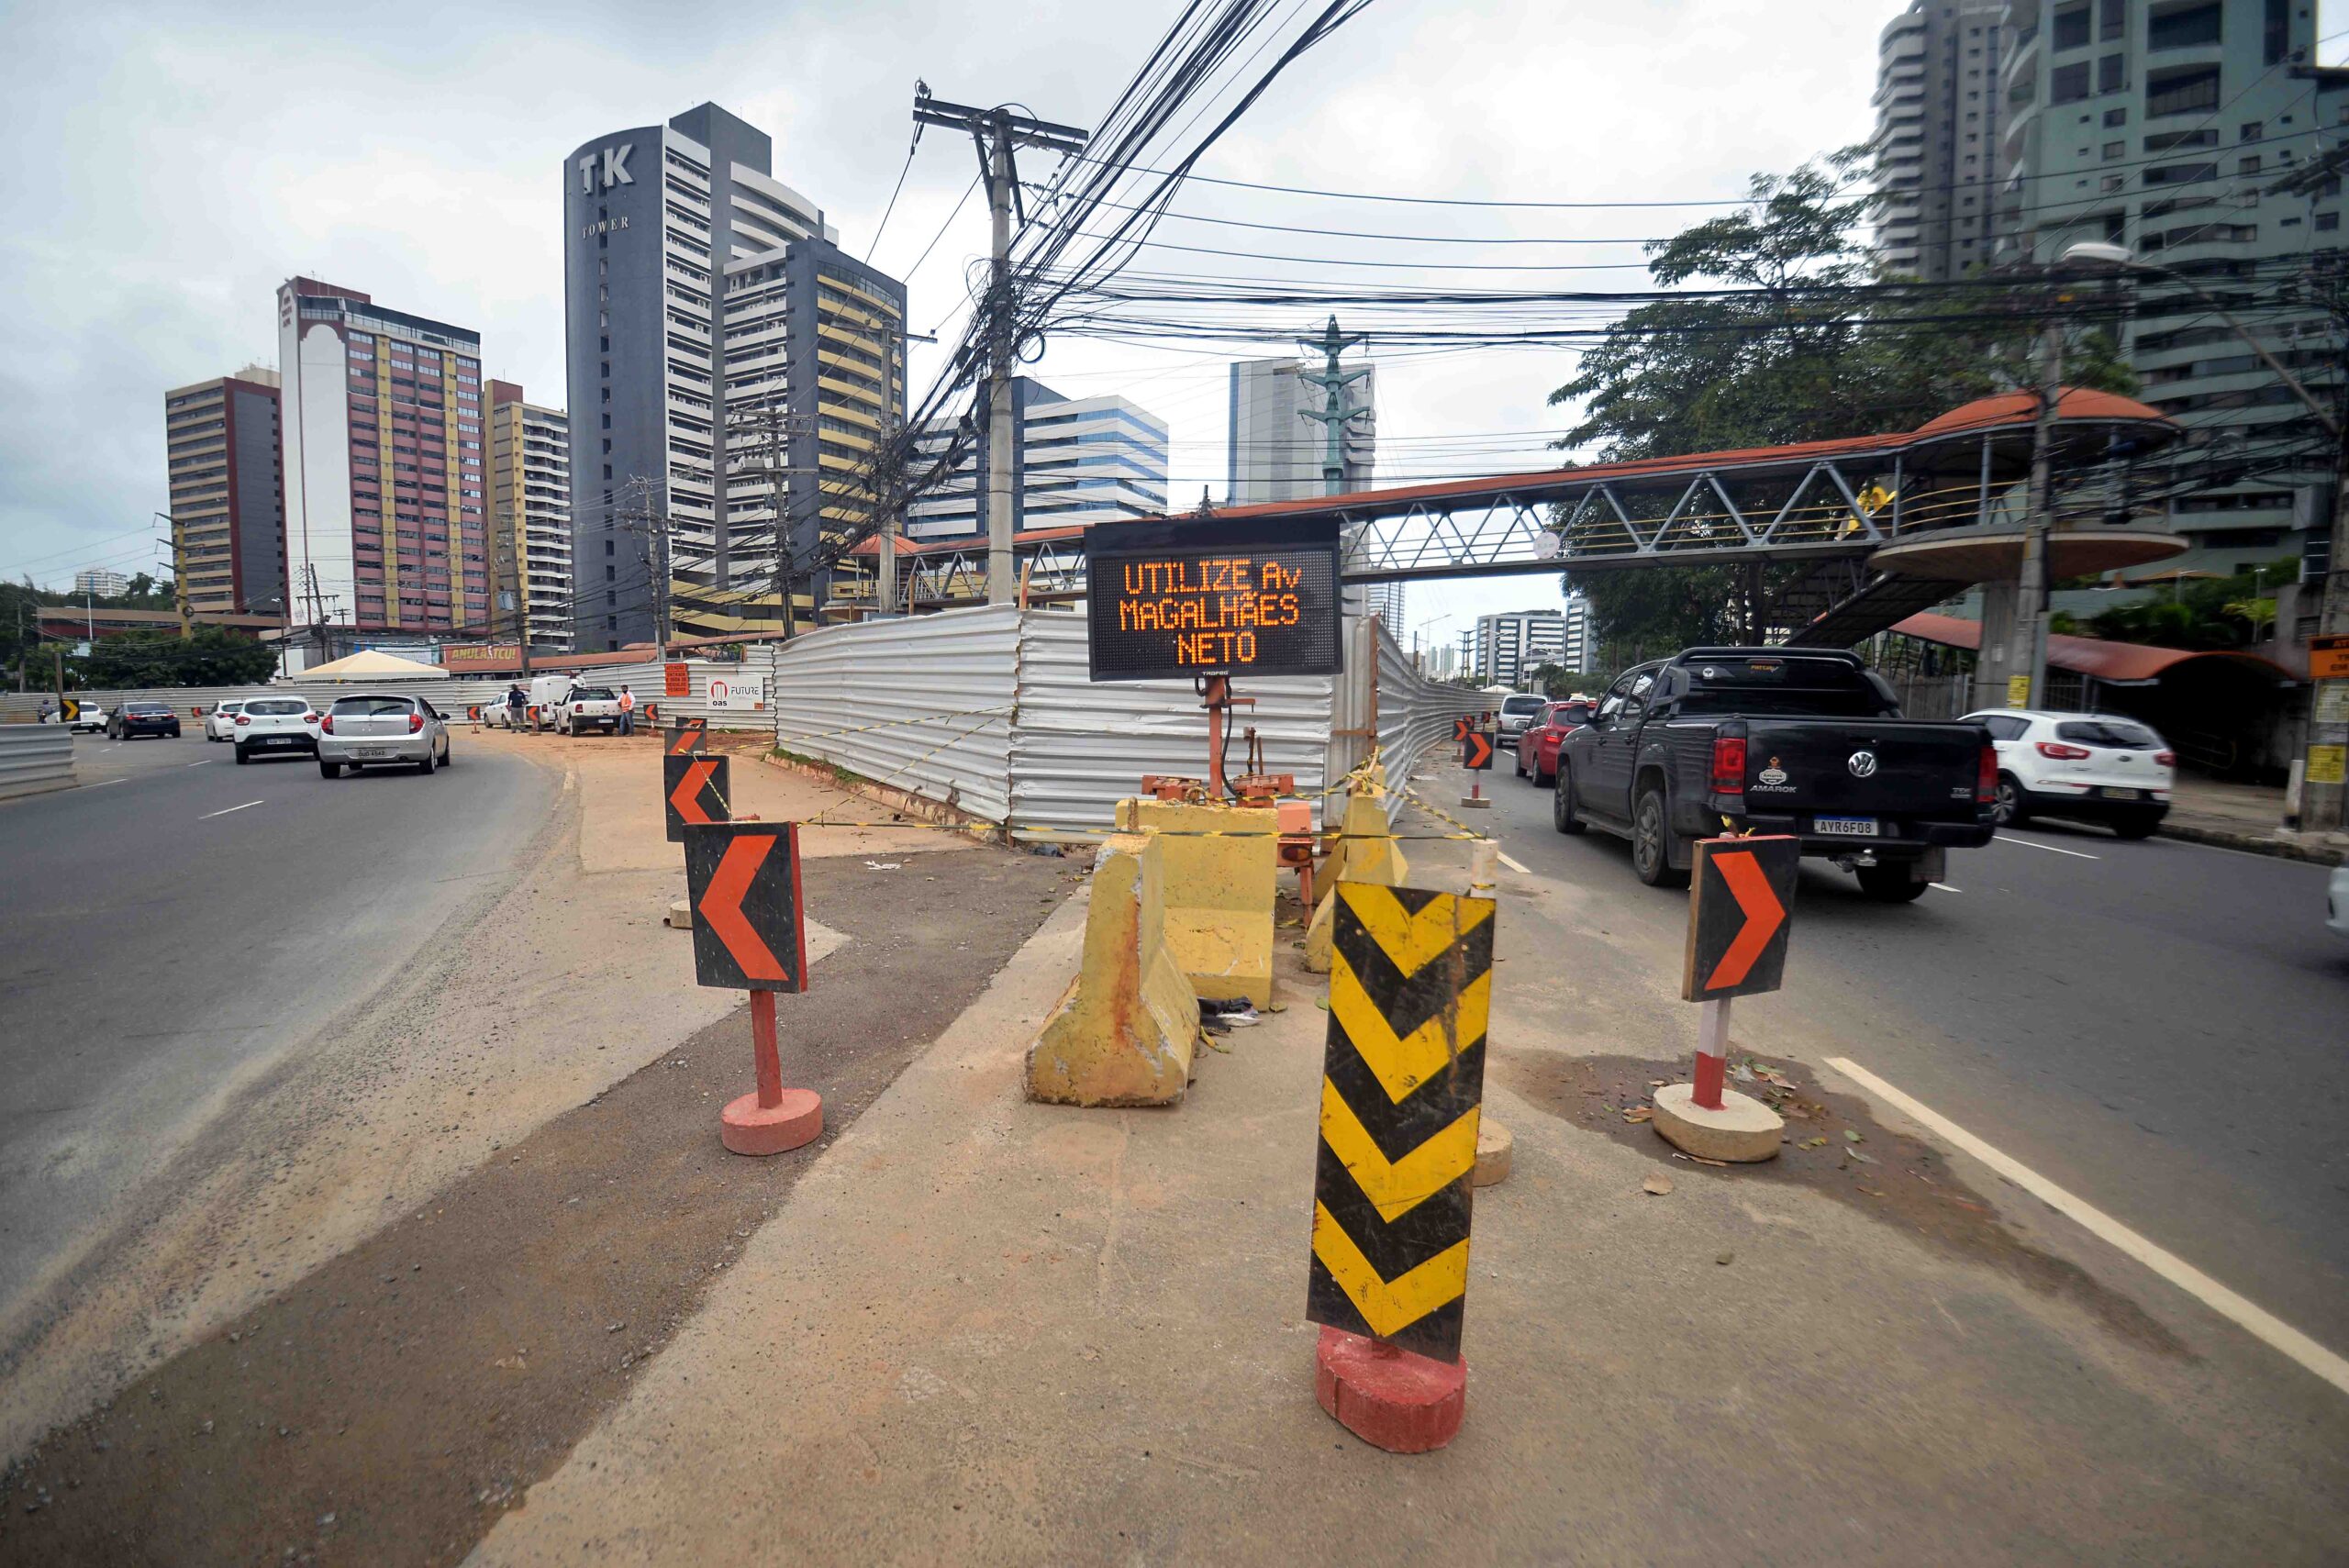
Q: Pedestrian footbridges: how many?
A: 1